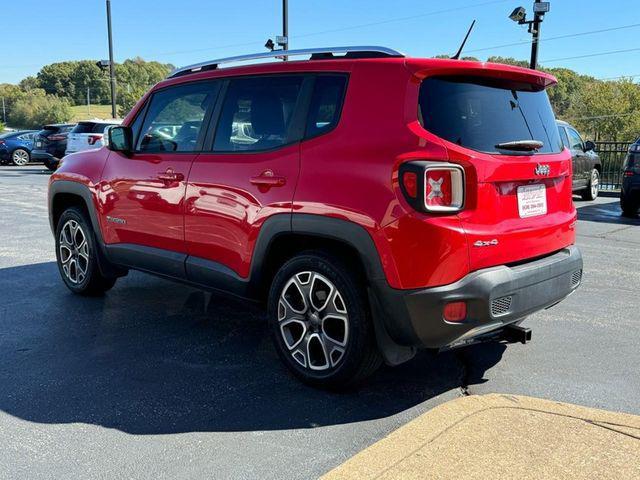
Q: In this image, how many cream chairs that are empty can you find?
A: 0